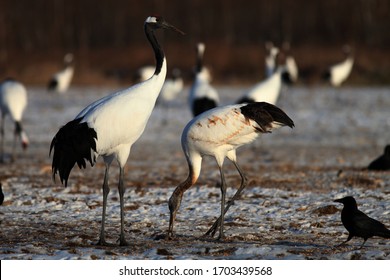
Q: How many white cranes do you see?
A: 11